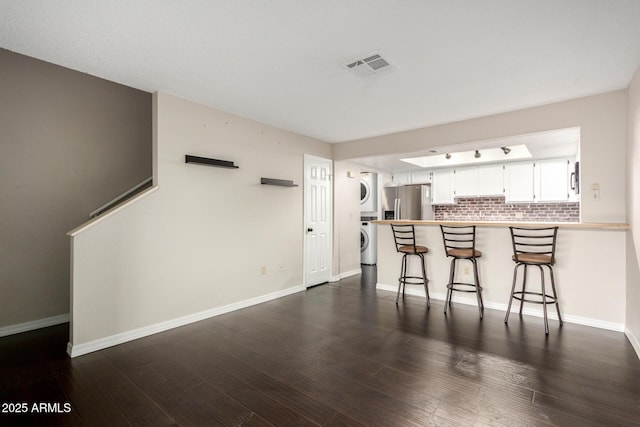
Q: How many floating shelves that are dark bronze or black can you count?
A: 2